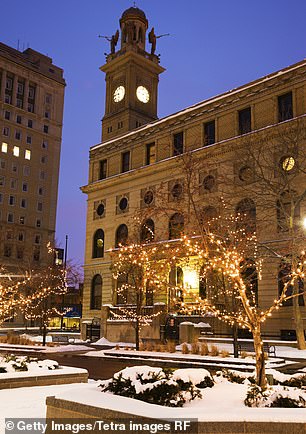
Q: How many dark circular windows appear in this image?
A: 6